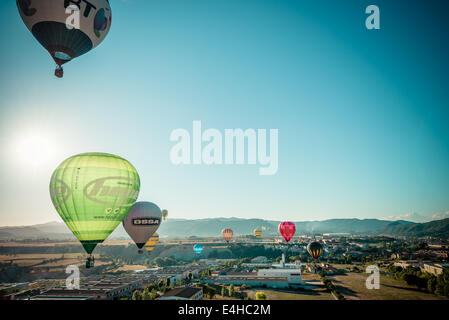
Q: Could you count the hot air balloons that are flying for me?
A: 10